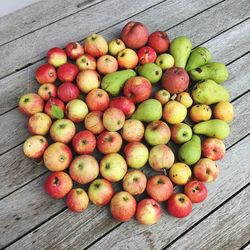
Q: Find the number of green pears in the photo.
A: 9